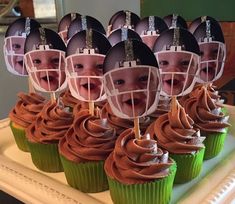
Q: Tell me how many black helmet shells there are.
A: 13